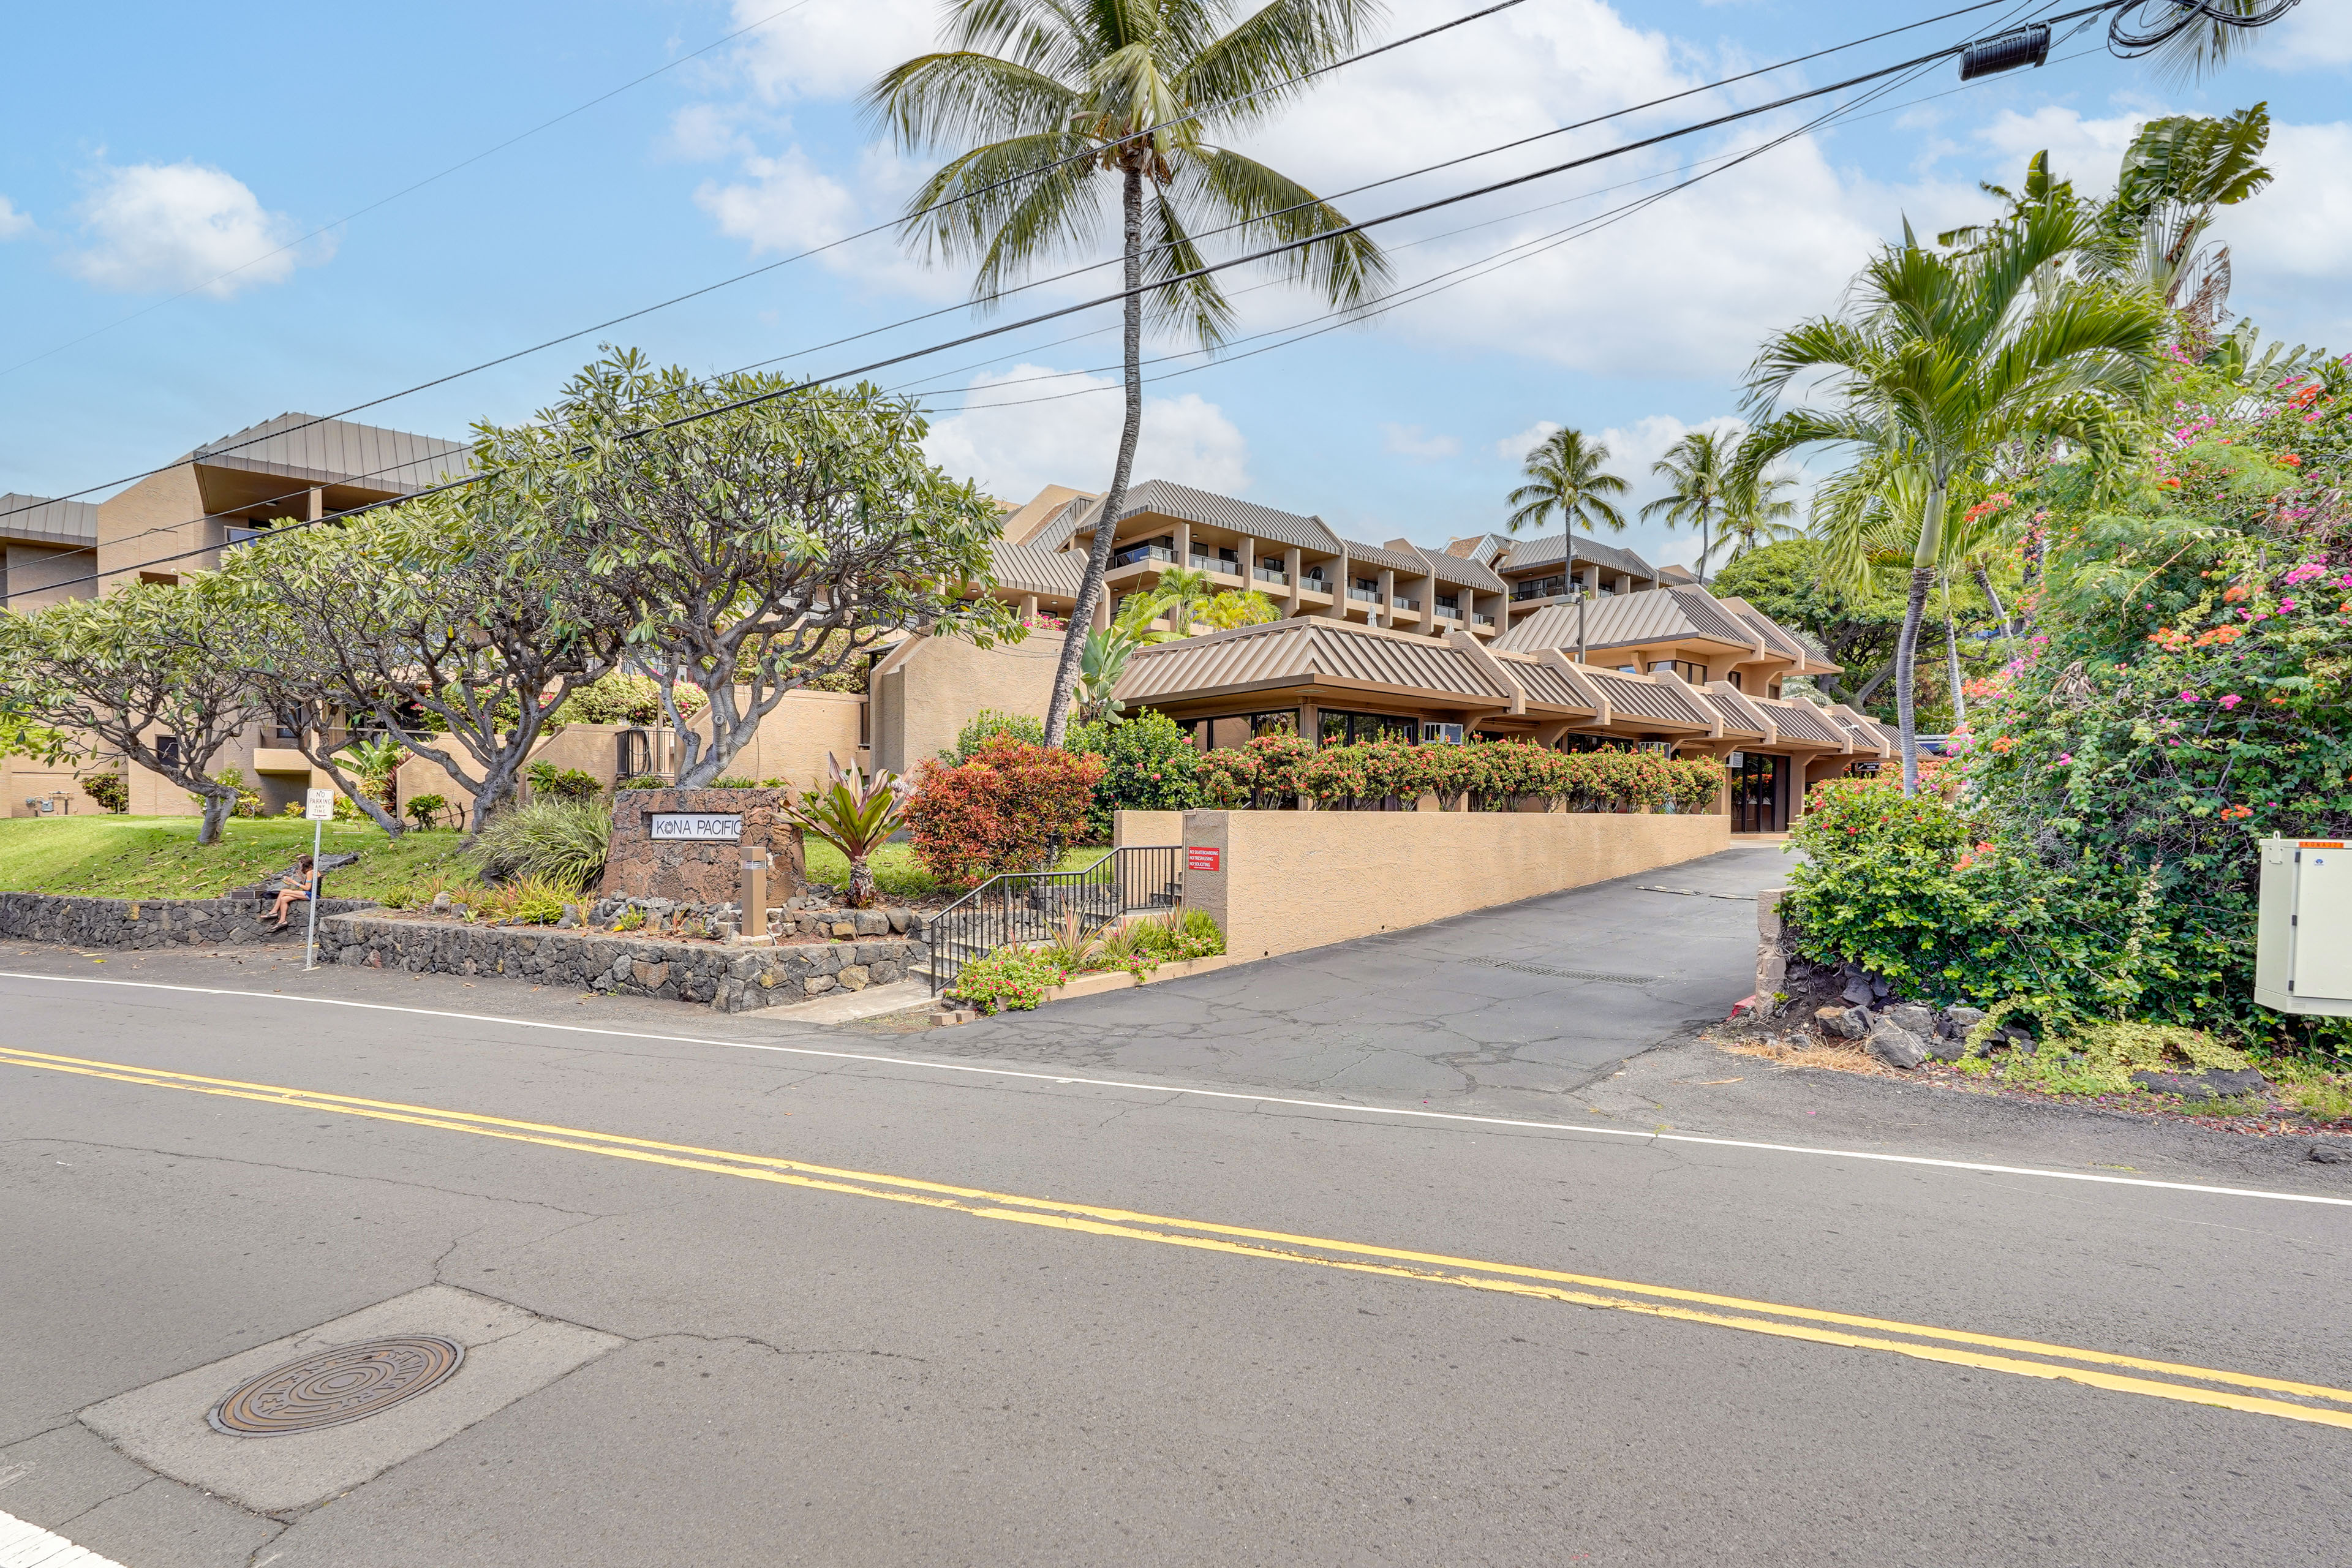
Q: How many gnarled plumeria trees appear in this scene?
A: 4